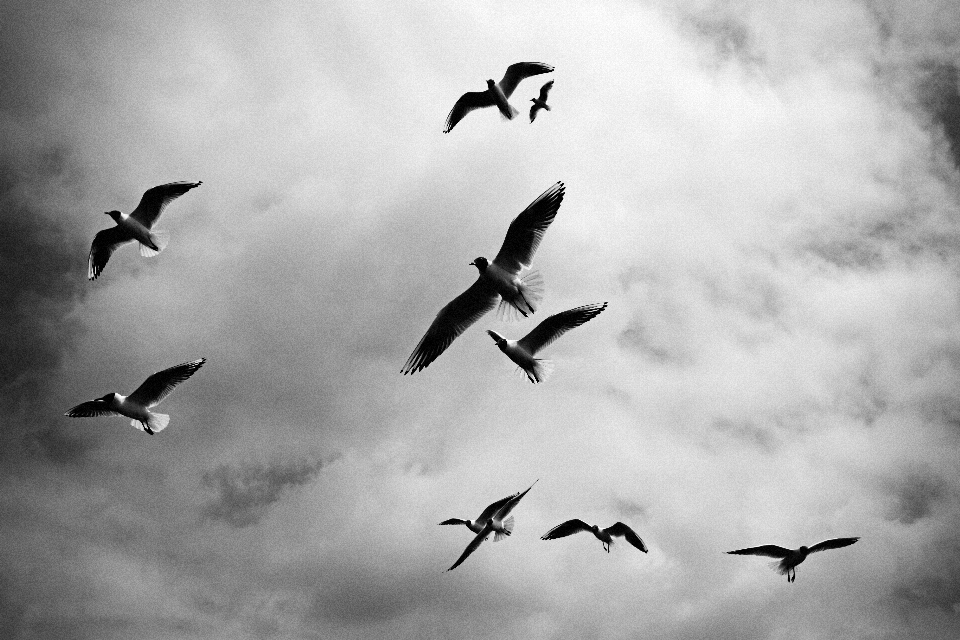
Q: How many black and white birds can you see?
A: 10